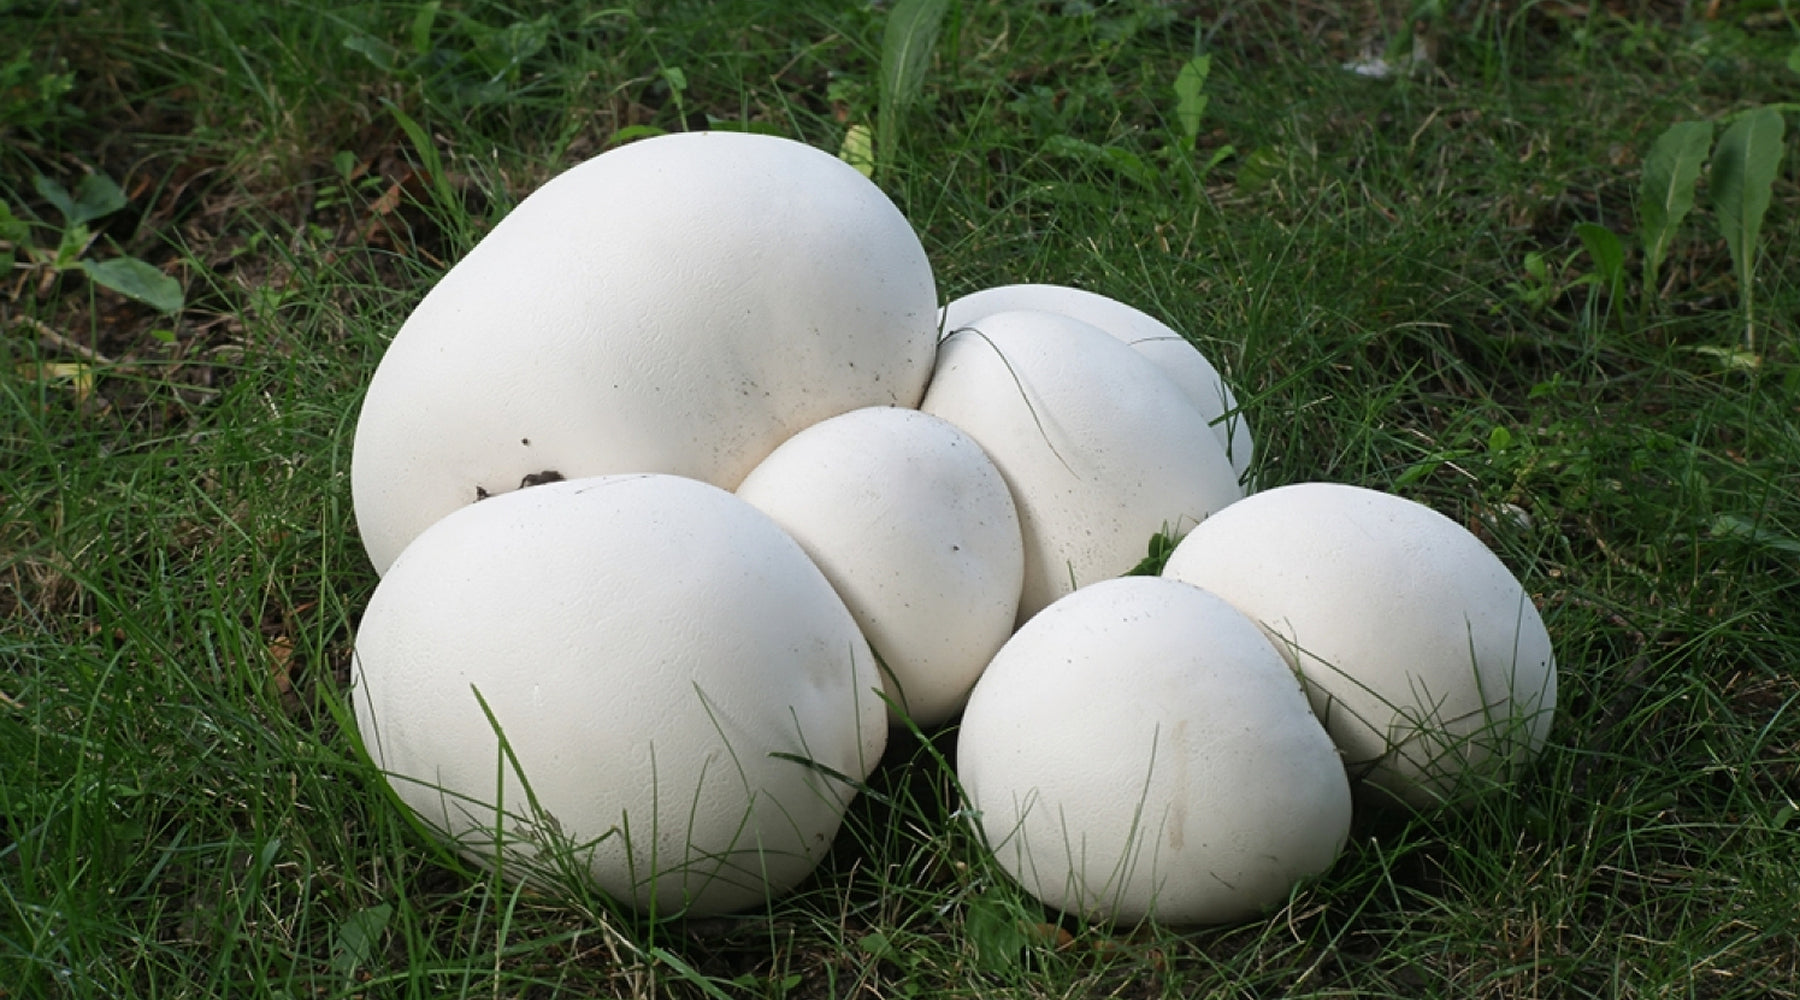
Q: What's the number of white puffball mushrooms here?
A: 7